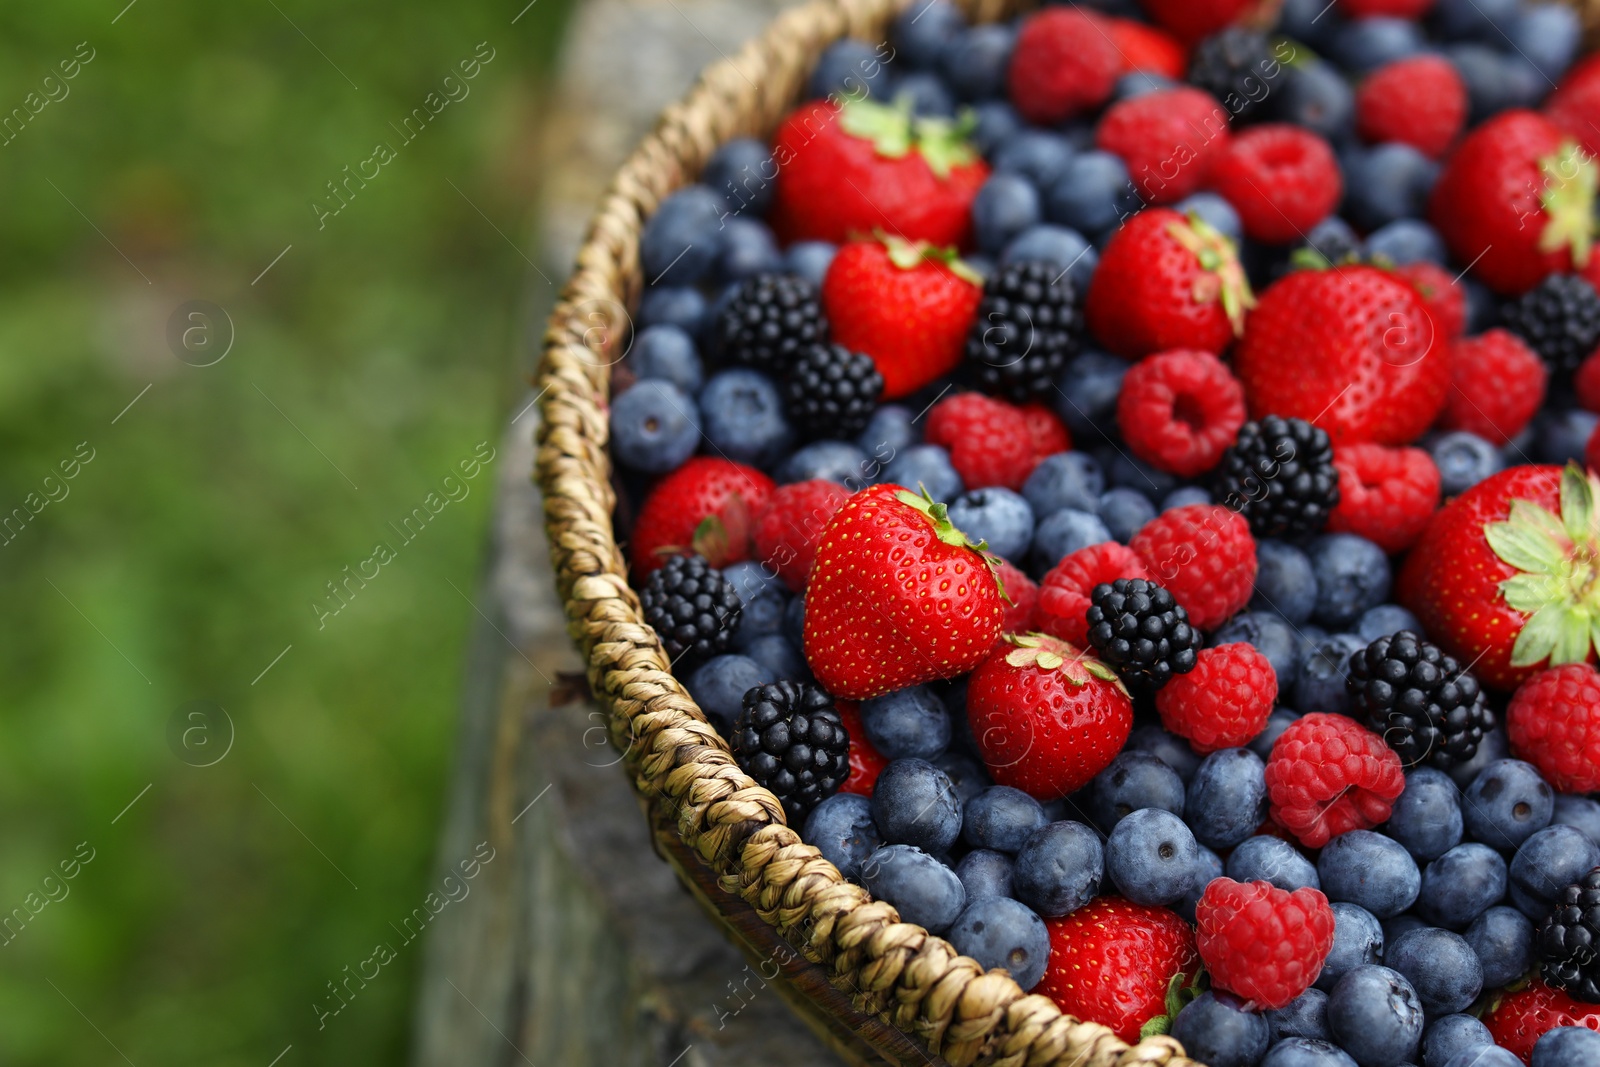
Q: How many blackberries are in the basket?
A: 11